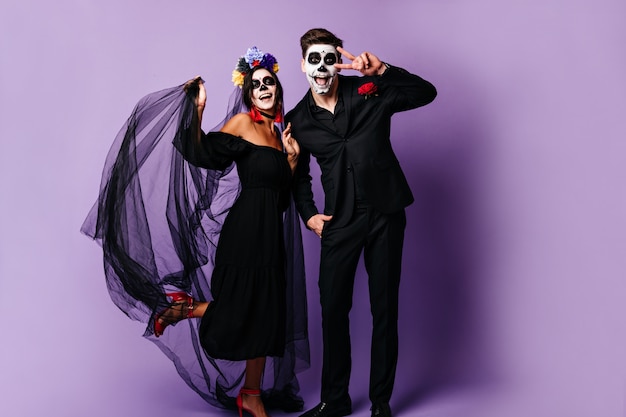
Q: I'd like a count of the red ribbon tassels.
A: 2